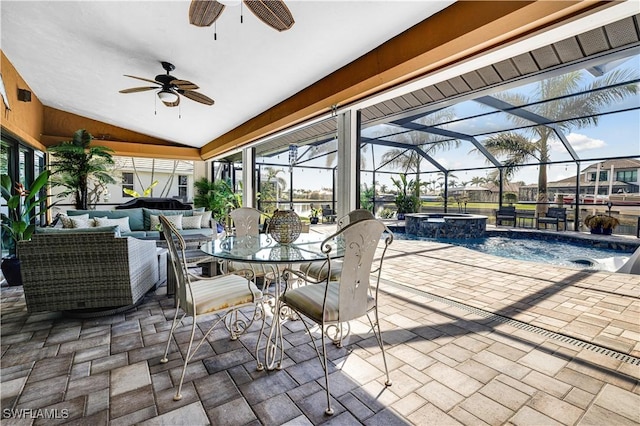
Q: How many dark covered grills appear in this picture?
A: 1